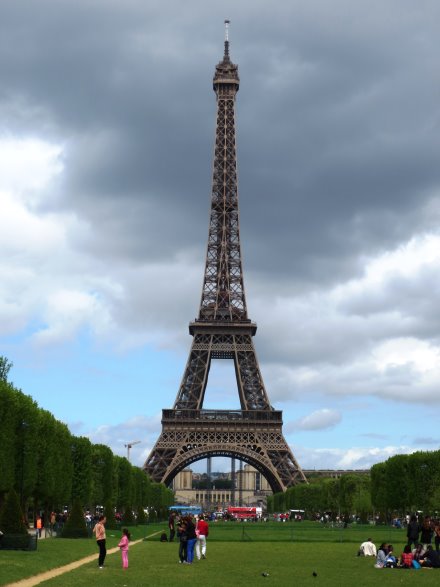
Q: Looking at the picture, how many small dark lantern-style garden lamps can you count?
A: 0